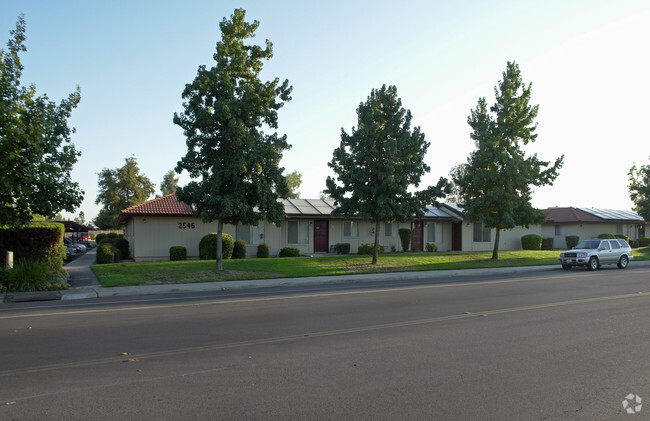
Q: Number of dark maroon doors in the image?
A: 3